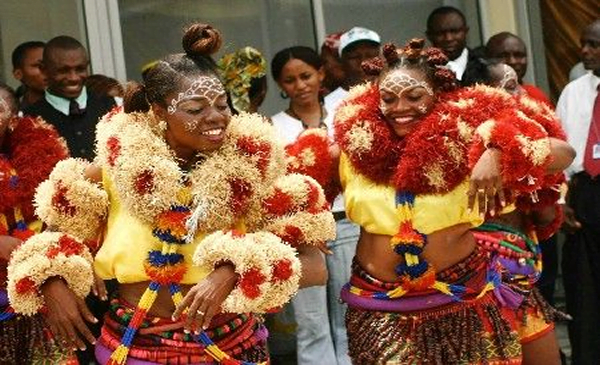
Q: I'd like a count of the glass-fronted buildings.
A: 1